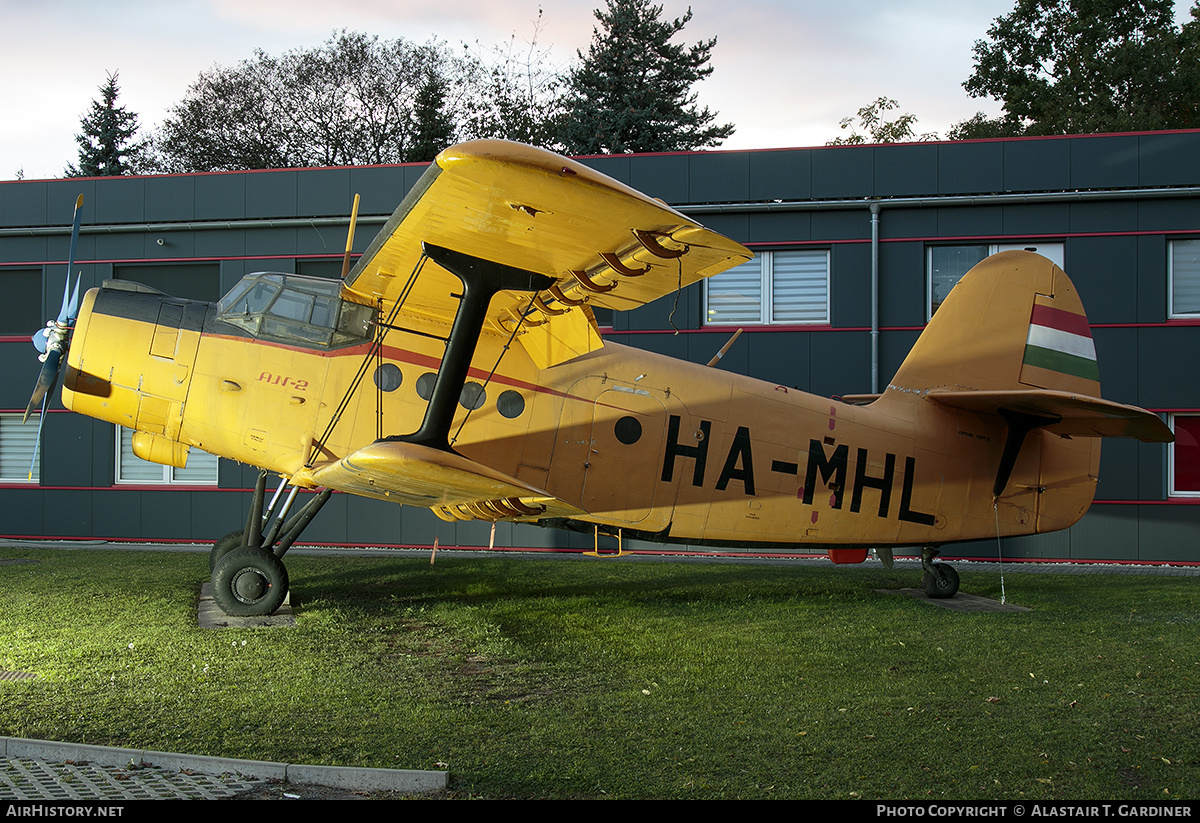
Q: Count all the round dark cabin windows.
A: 5